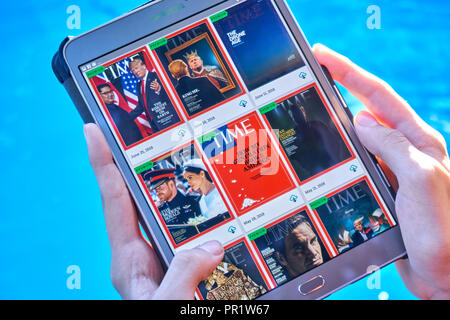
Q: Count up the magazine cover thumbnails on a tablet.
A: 9